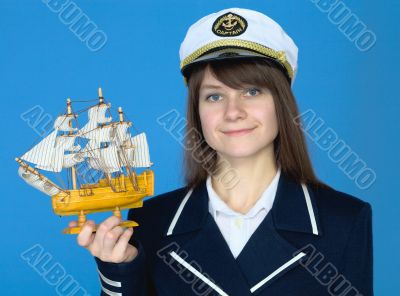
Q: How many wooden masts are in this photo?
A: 3